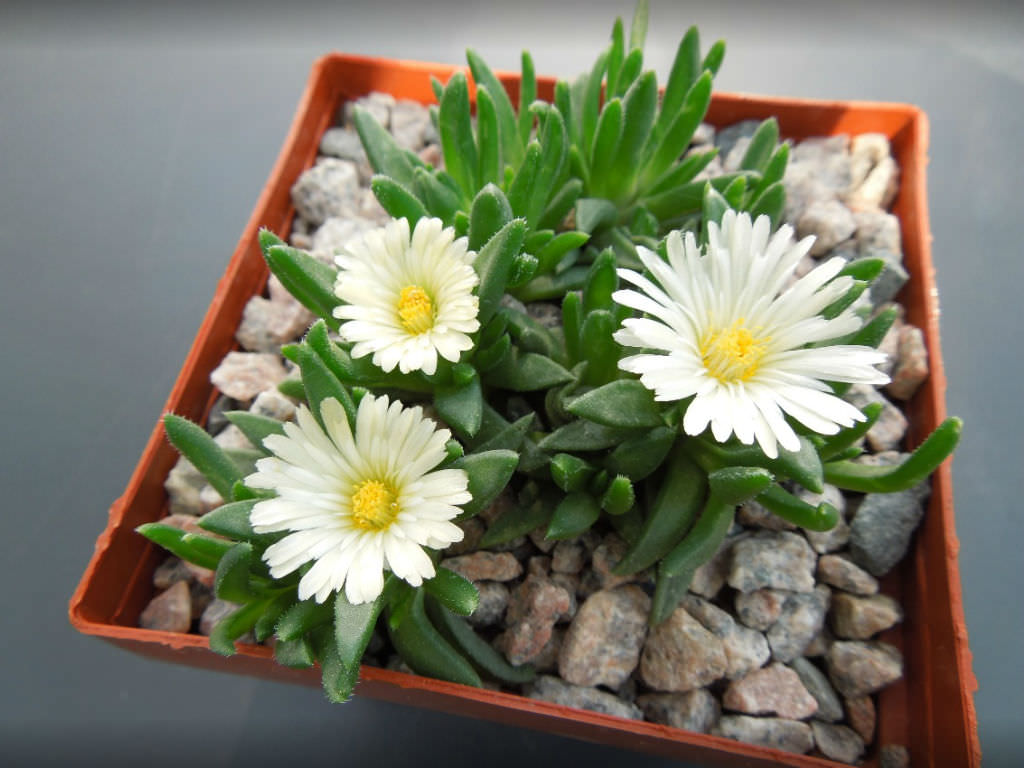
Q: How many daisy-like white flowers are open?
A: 3